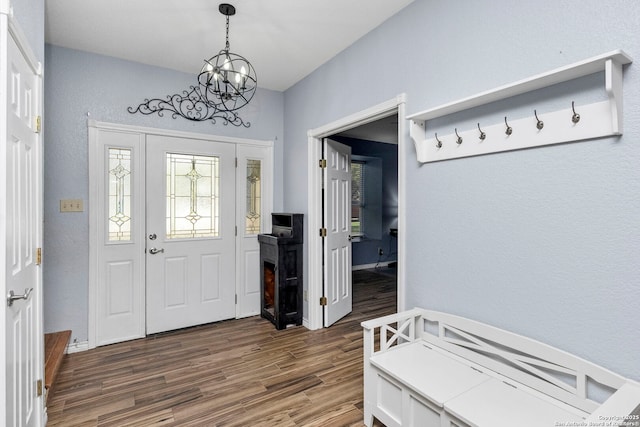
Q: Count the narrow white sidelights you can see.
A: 2